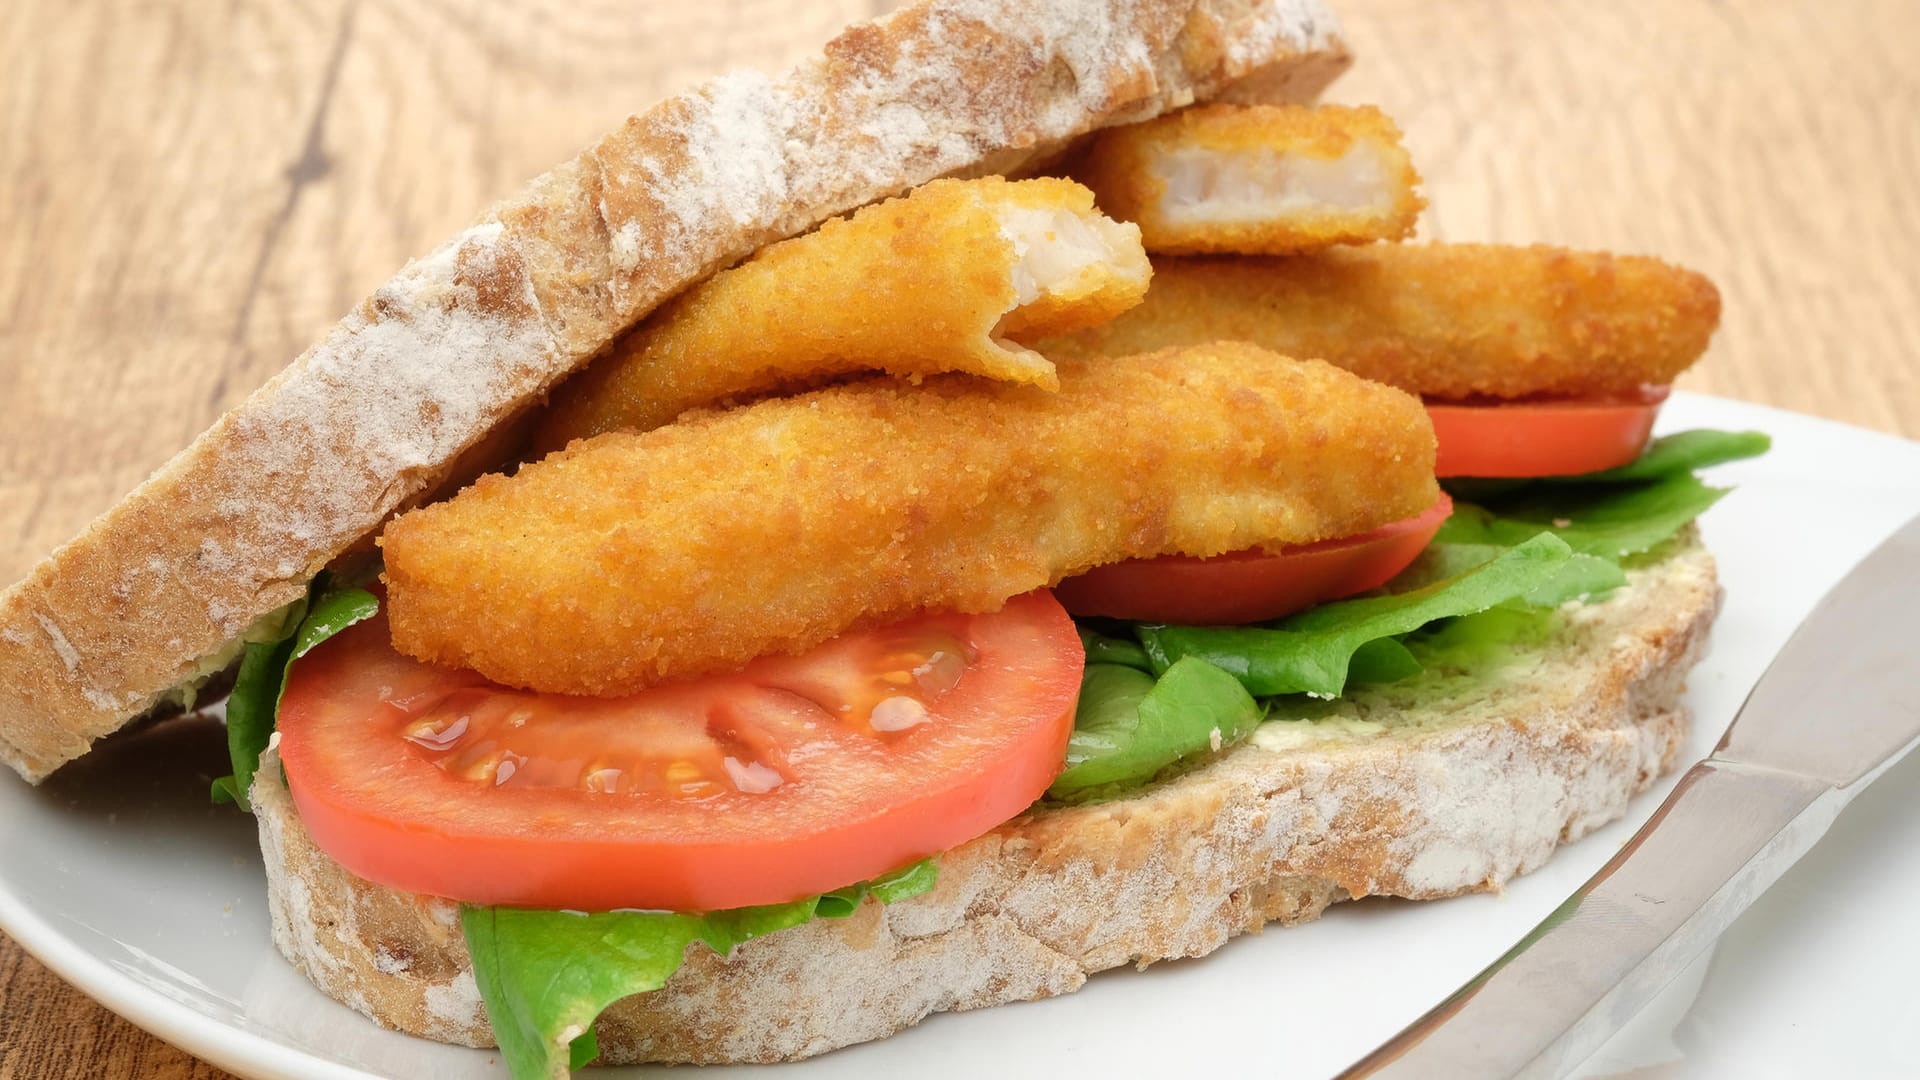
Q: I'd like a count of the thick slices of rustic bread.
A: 2